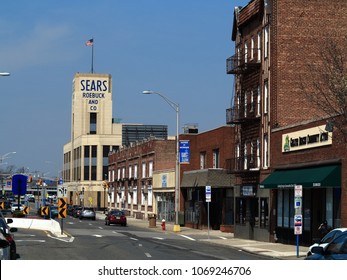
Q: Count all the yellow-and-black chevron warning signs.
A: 5